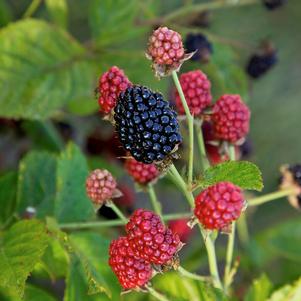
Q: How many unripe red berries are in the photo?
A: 9